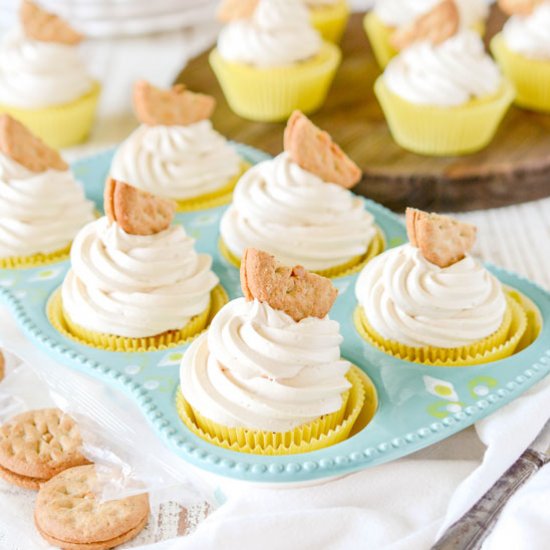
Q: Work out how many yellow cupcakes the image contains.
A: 12